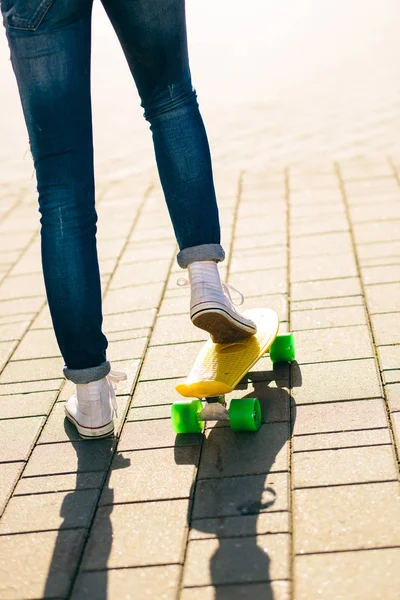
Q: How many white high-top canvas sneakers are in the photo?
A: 2